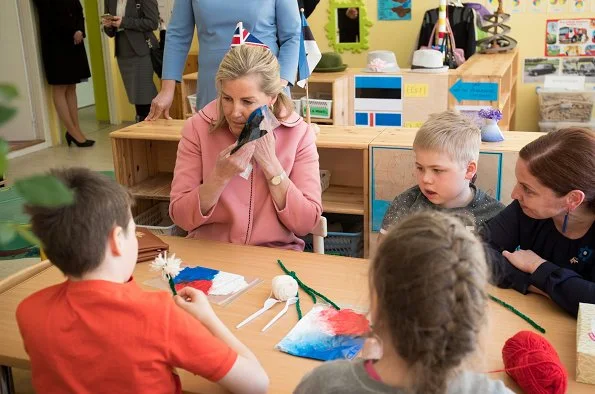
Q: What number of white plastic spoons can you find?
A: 2